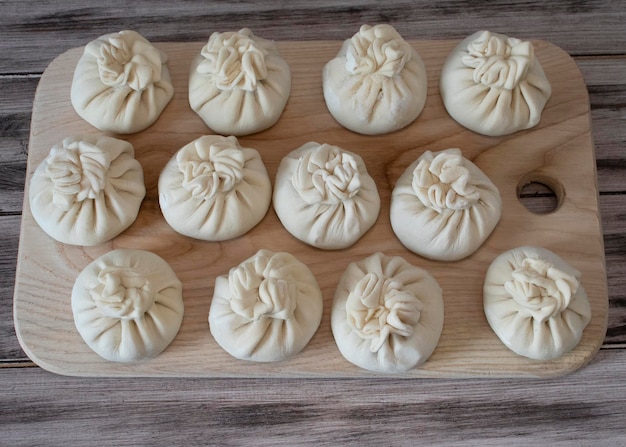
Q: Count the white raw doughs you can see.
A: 12